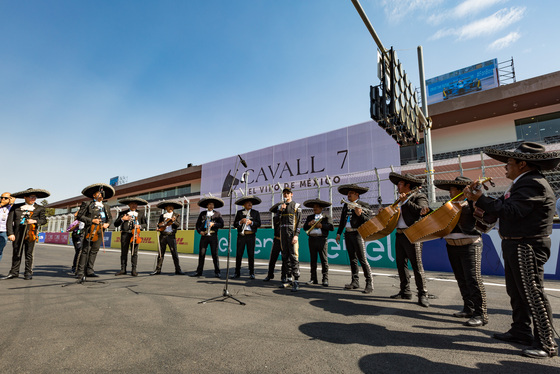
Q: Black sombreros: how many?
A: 12